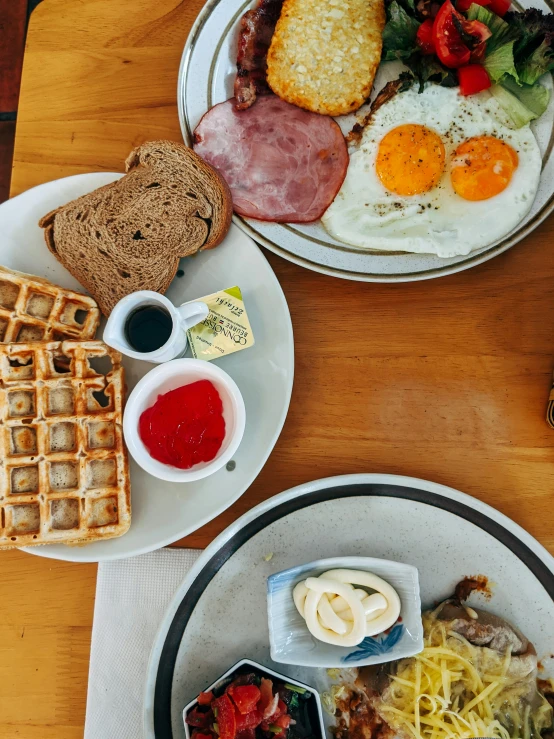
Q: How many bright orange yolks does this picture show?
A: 2